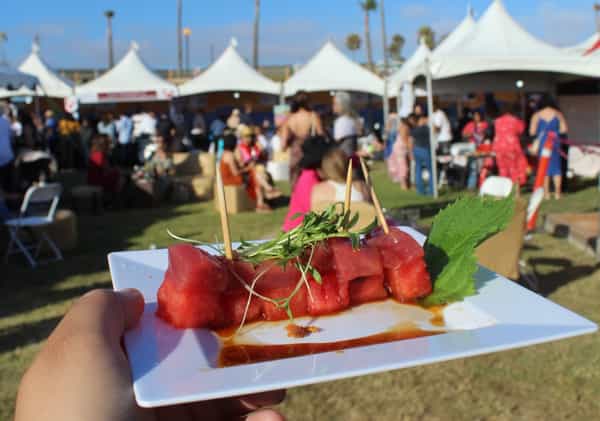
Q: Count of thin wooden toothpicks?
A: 3